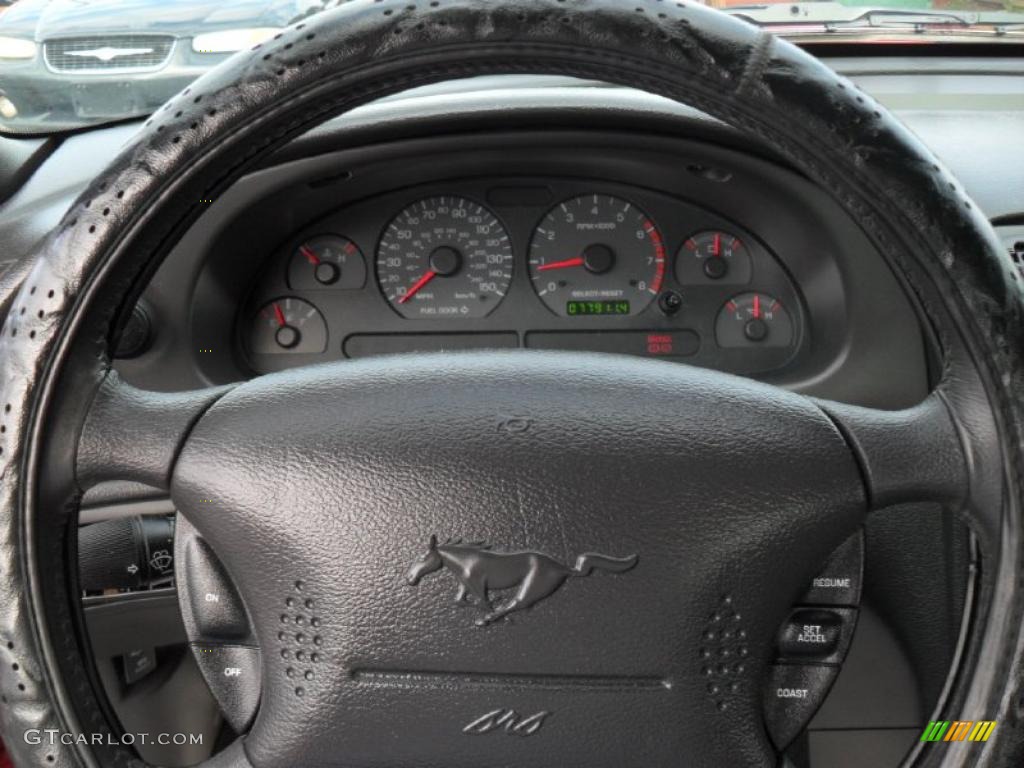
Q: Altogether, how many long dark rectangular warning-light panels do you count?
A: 2